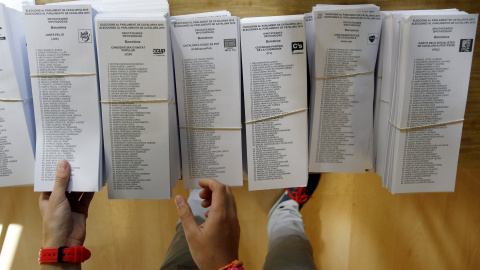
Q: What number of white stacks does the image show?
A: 7